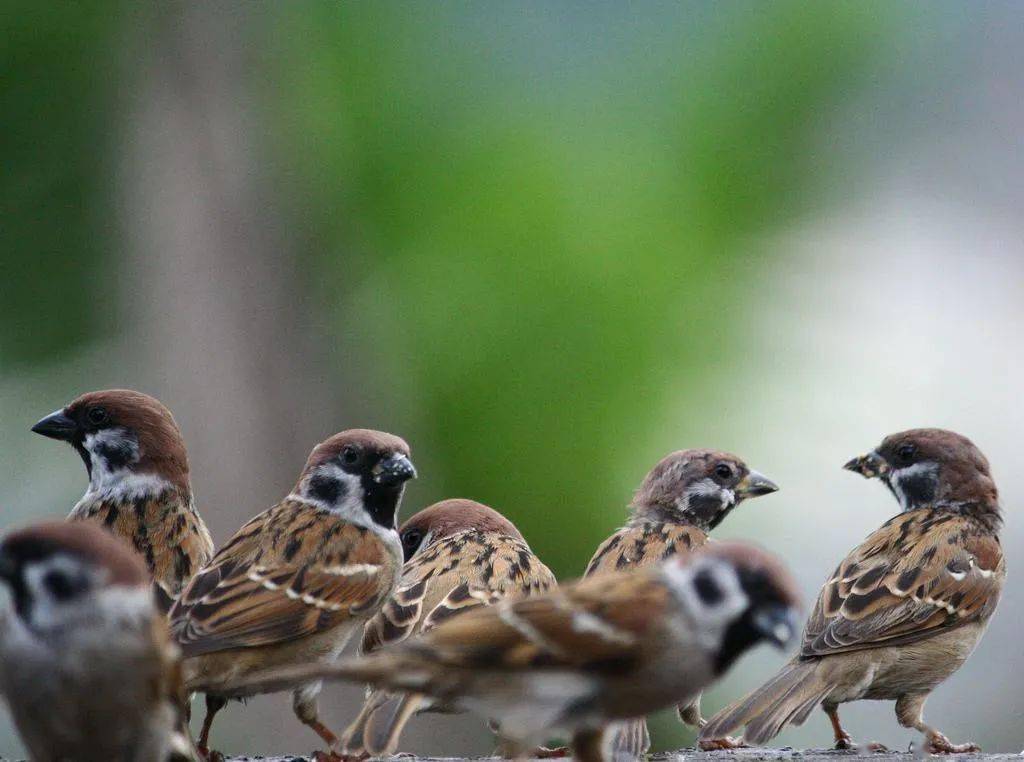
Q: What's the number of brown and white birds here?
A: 7